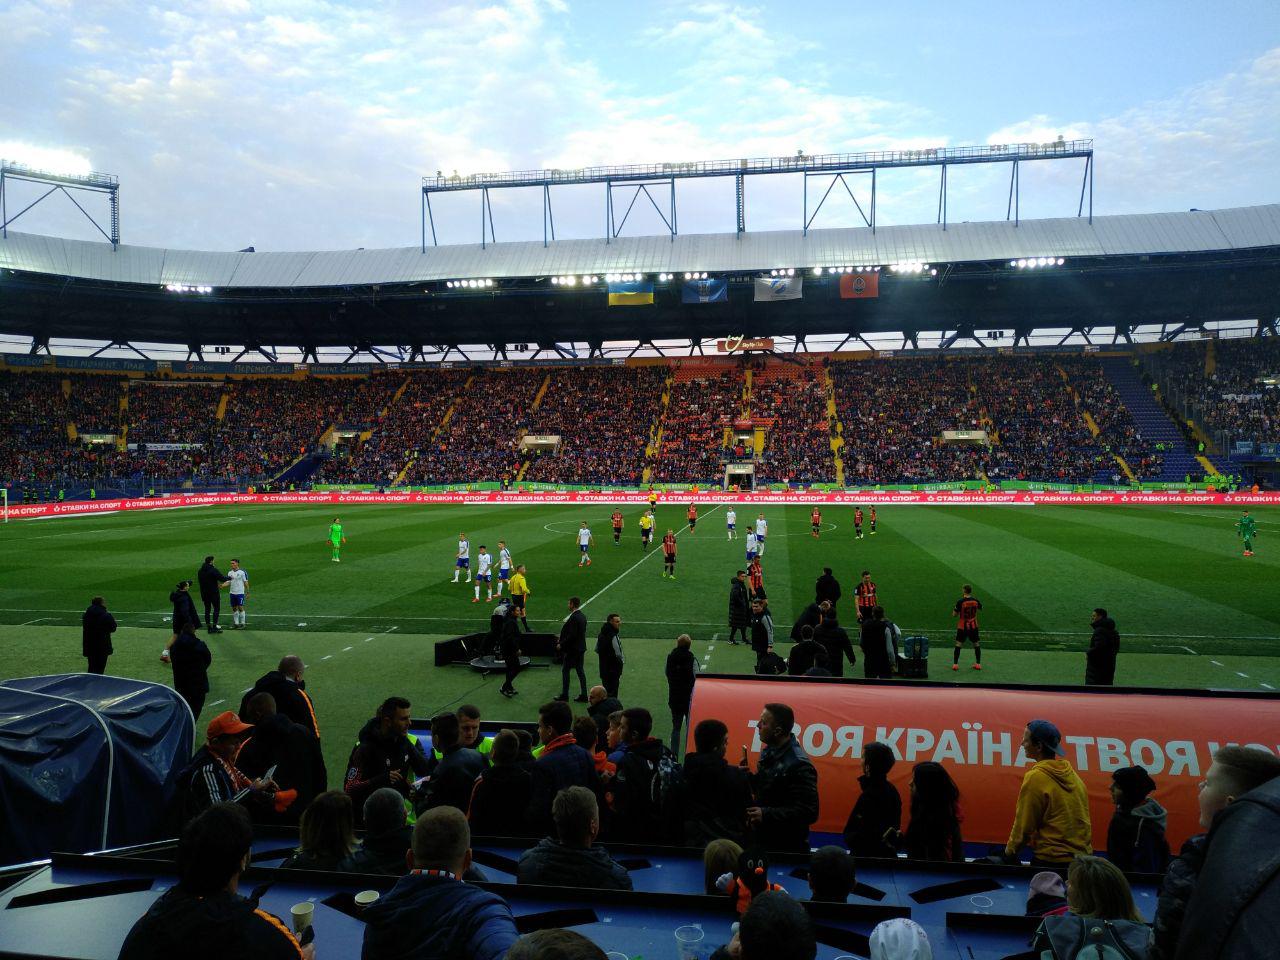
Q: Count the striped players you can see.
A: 9